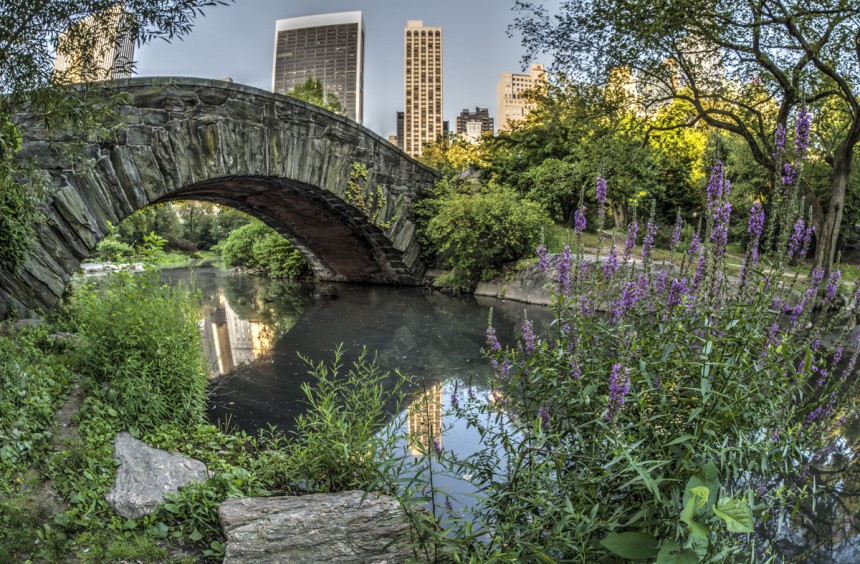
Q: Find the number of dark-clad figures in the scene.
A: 0